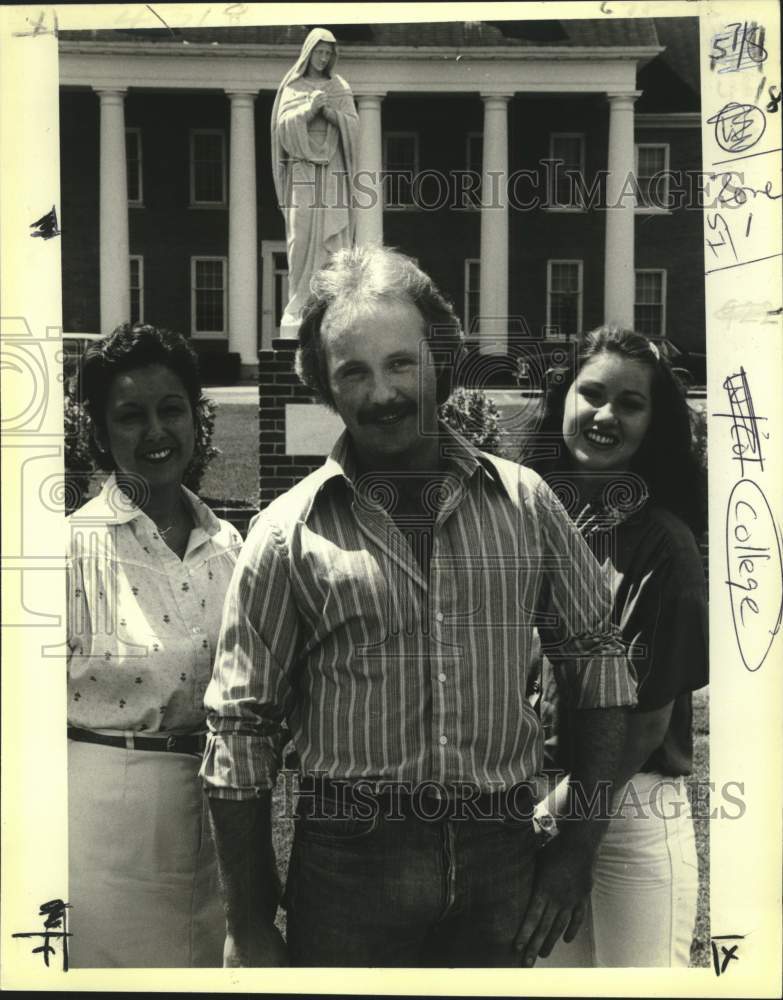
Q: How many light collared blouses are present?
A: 1